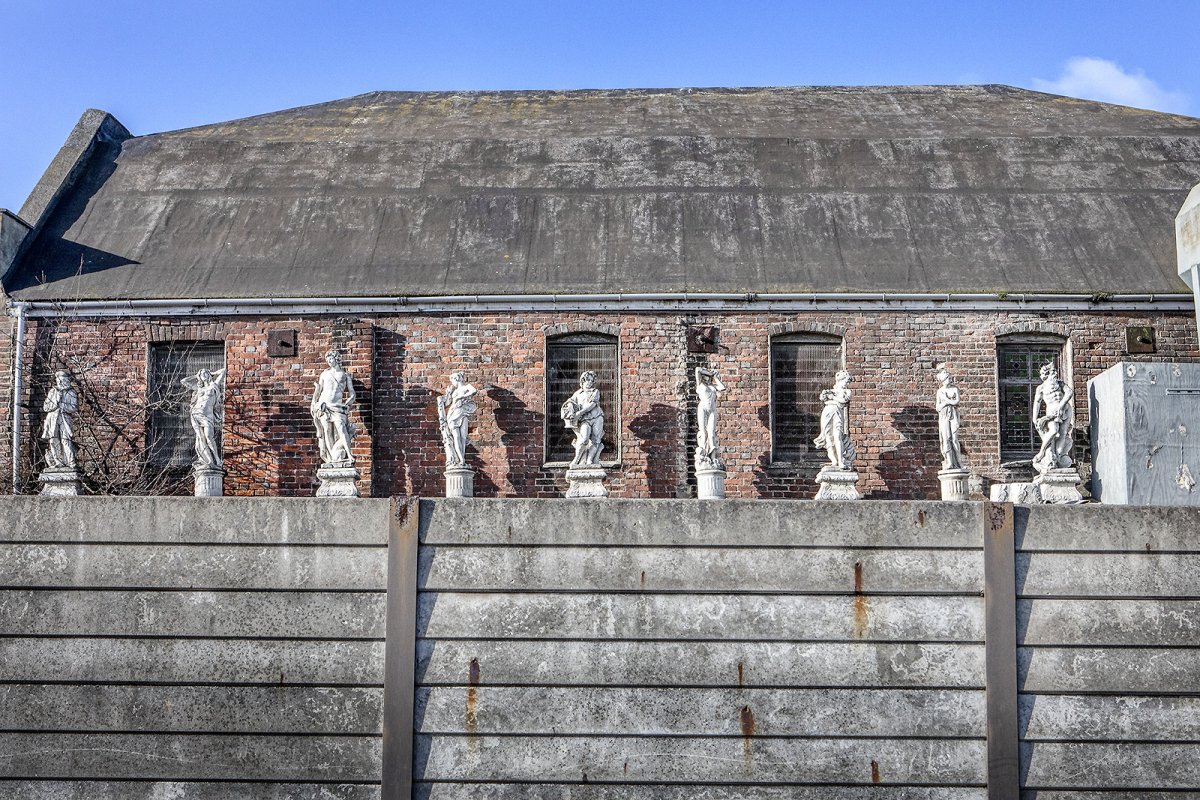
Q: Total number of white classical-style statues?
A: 9